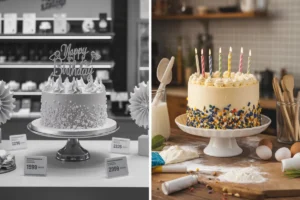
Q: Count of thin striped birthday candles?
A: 7